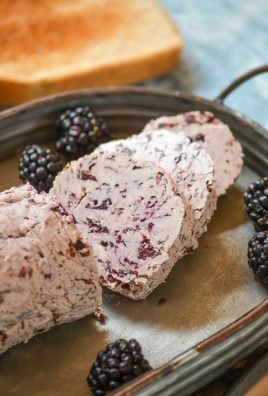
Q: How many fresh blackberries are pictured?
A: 5